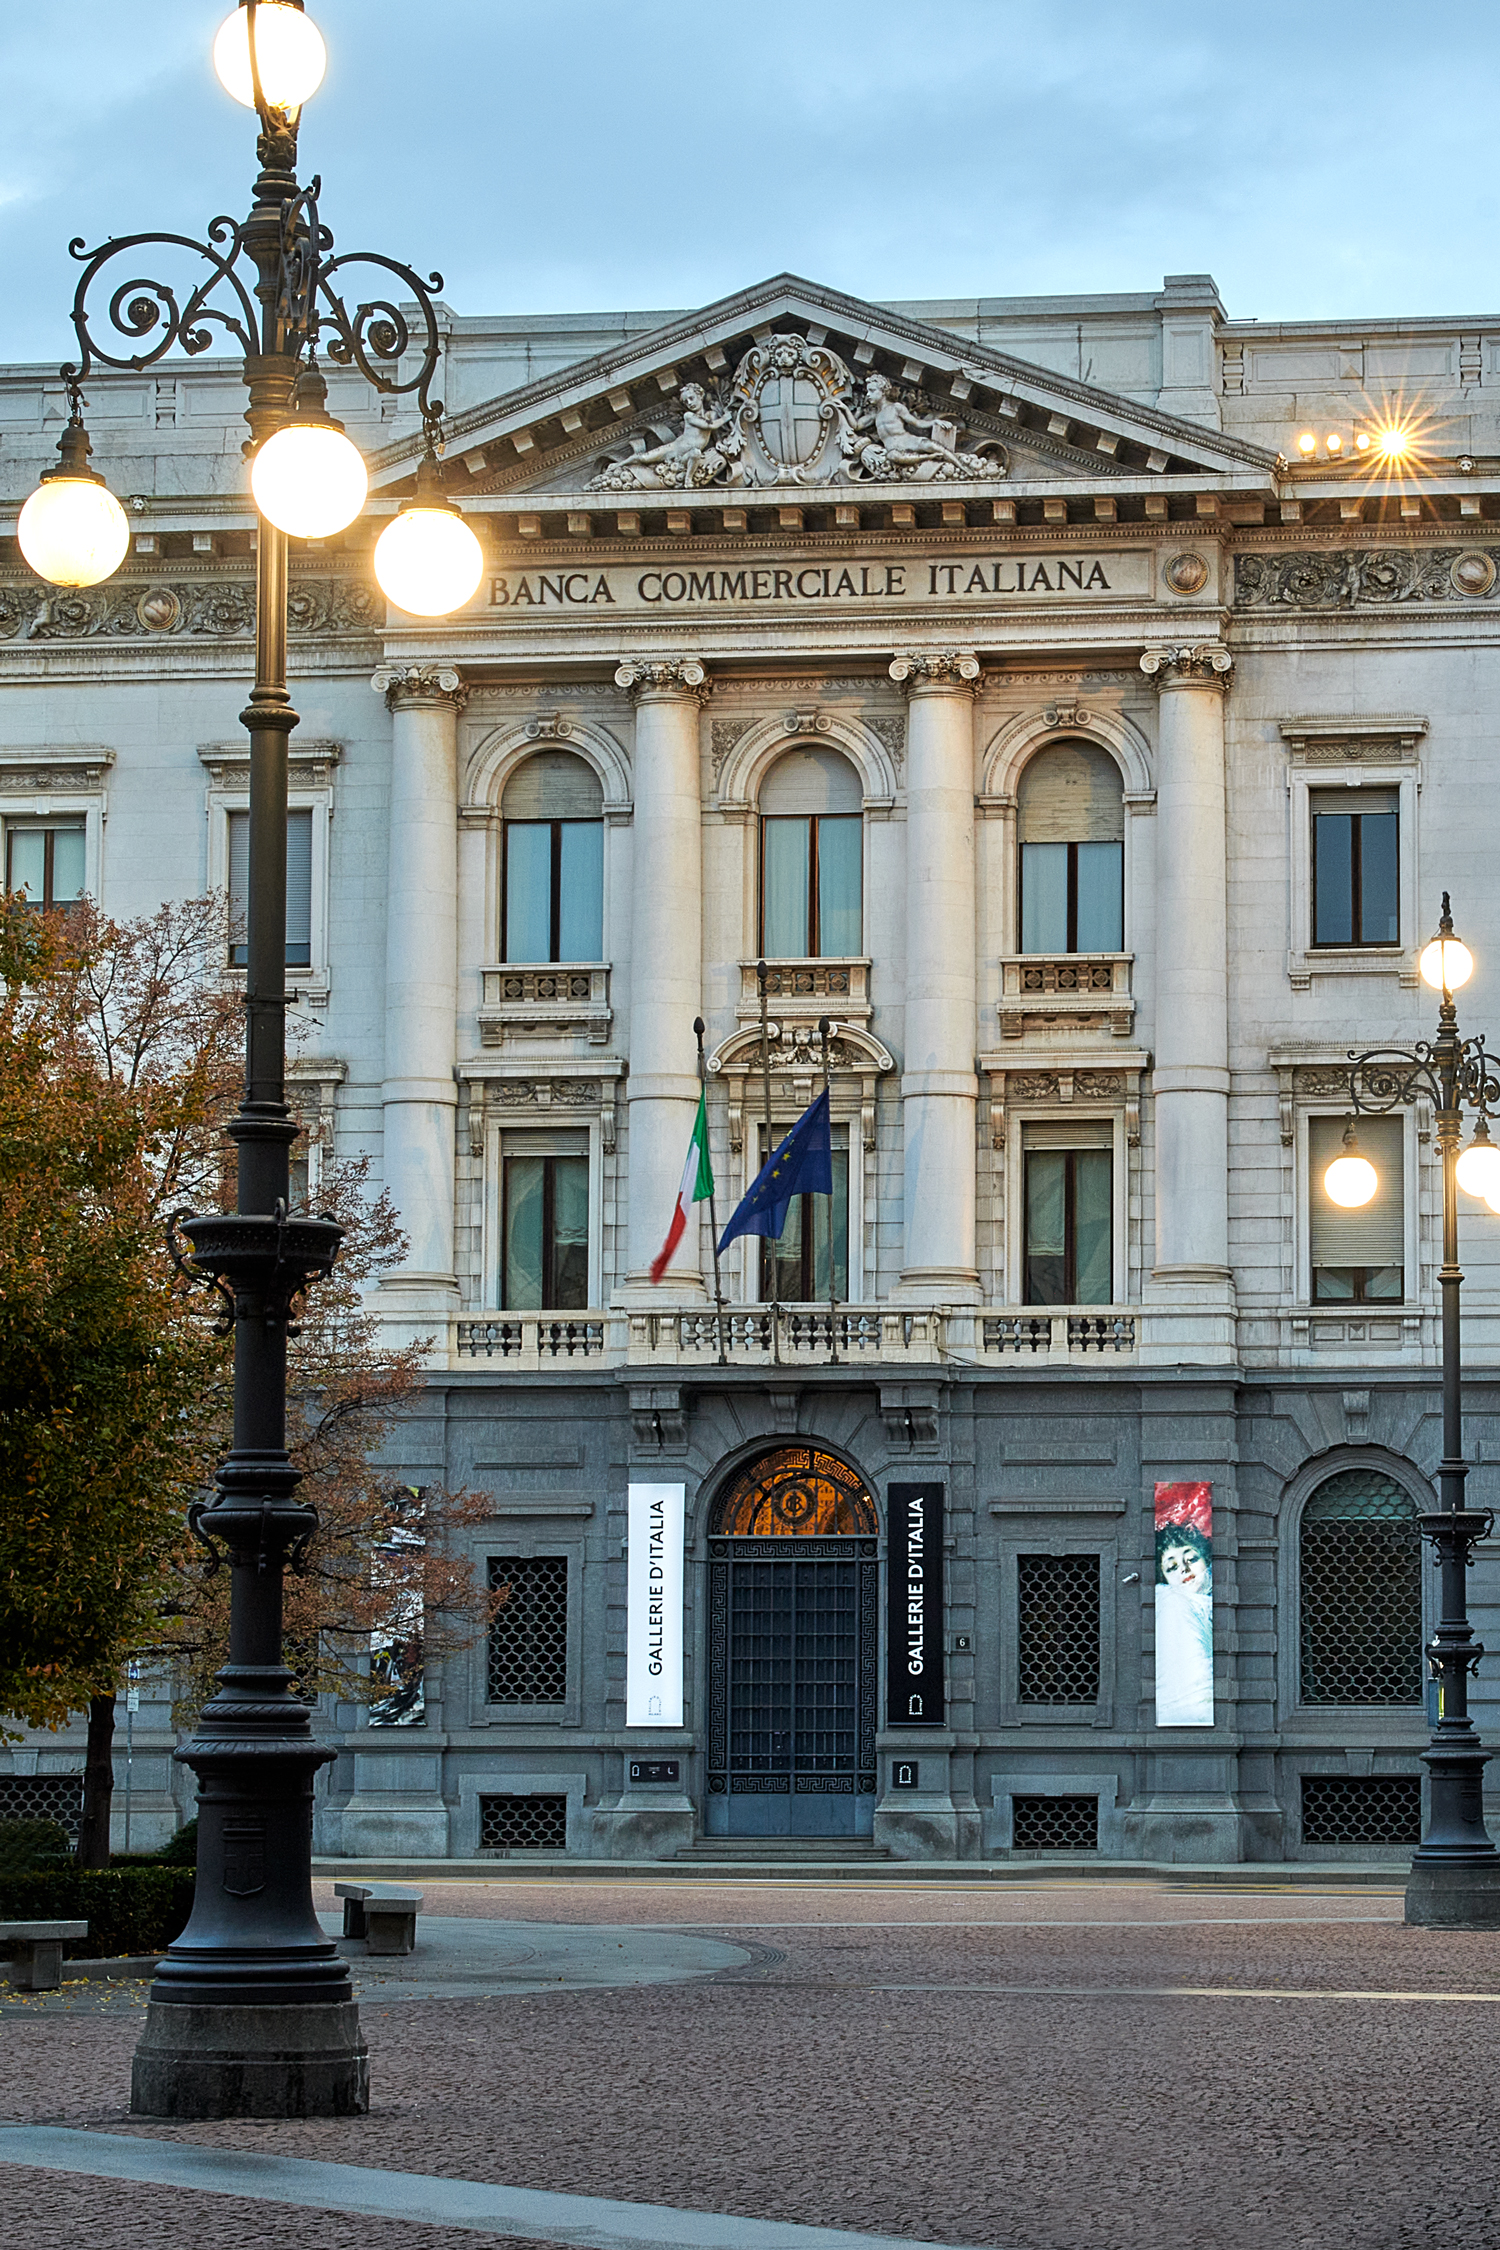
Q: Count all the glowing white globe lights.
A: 8